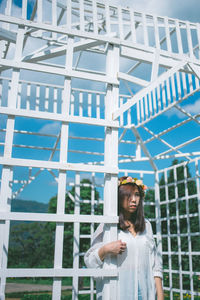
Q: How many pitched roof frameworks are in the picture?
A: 1